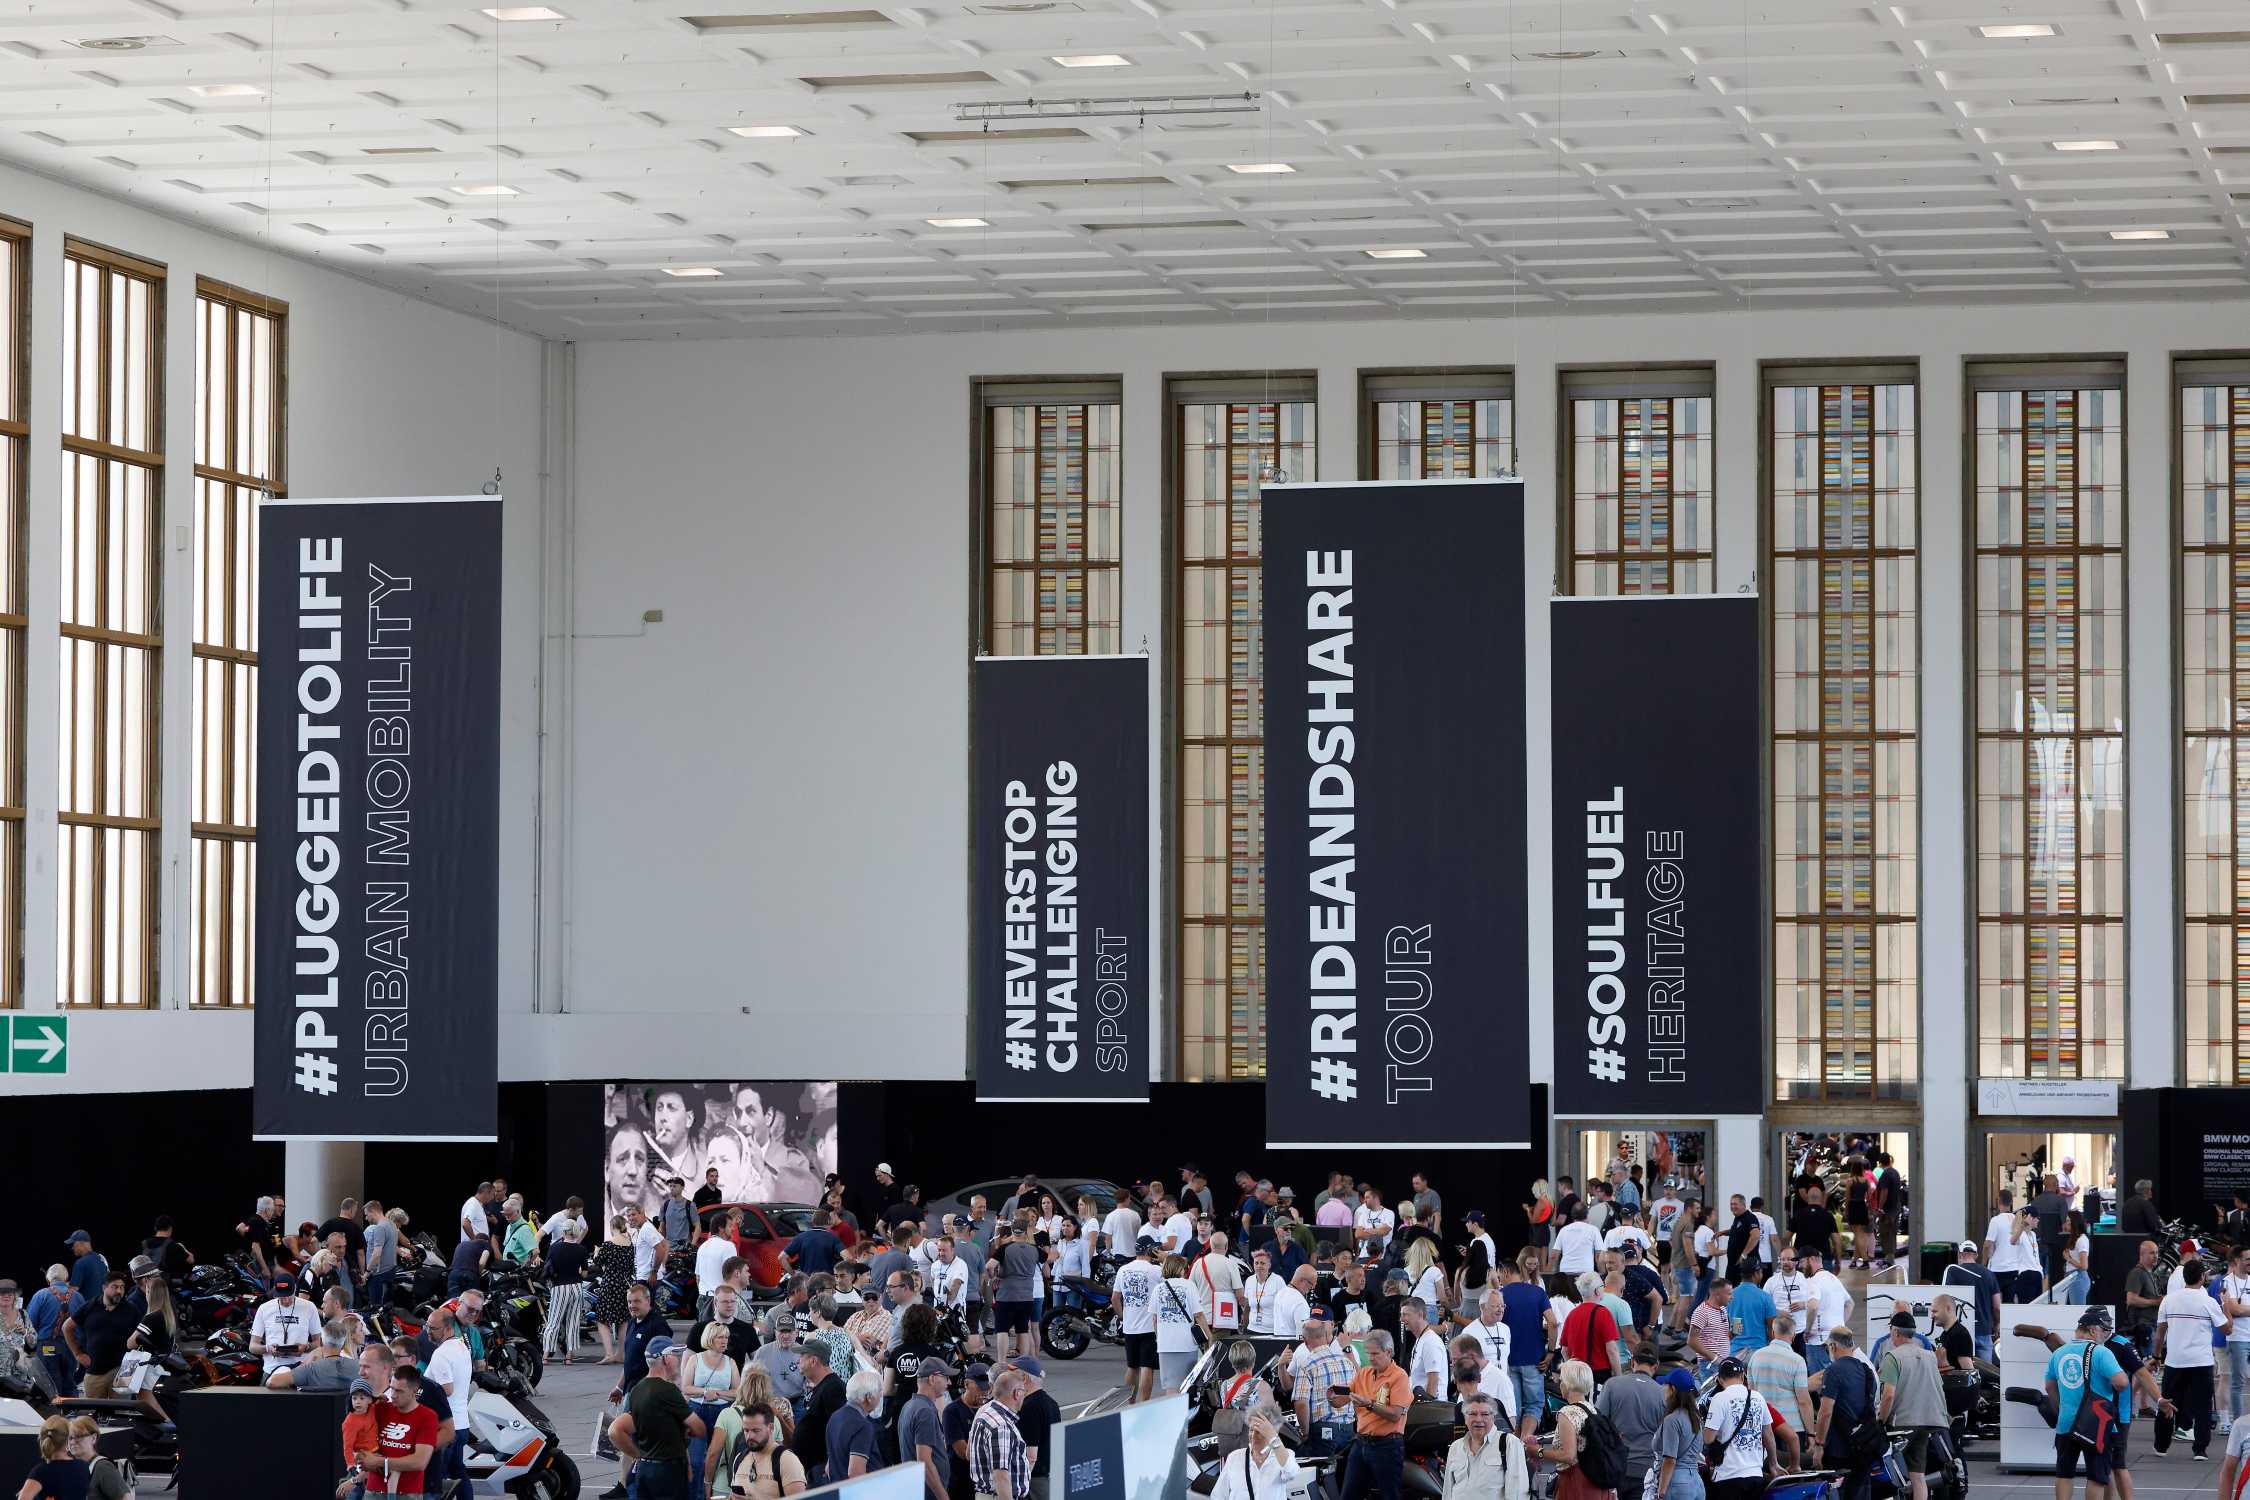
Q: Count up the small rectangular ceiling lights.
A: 12